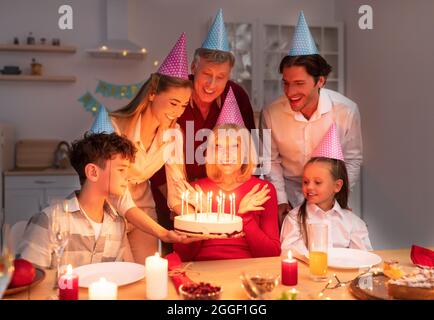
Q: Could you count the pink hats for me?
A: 3